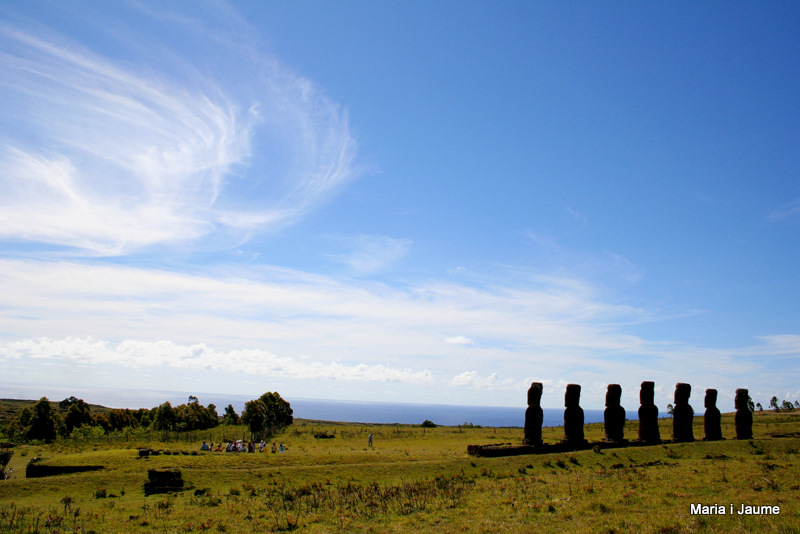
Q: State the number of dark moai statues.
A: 7